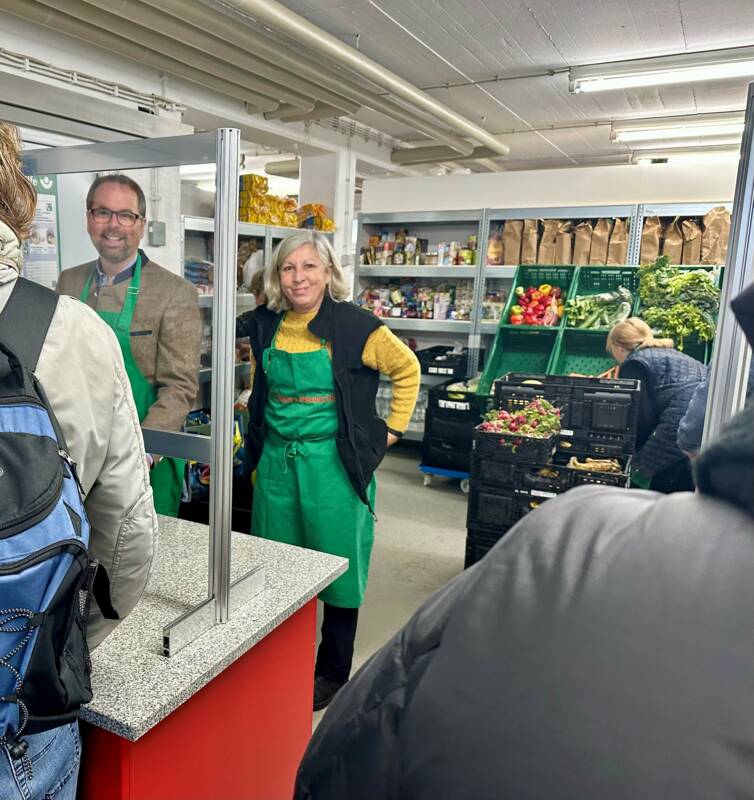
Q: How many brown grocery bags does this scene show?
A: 11